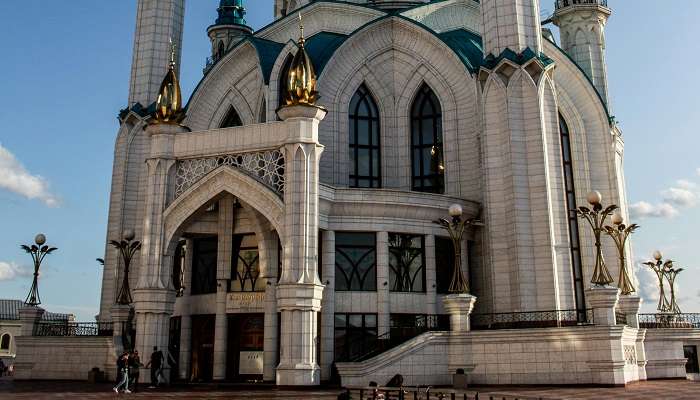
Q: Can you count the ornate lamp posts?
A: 7